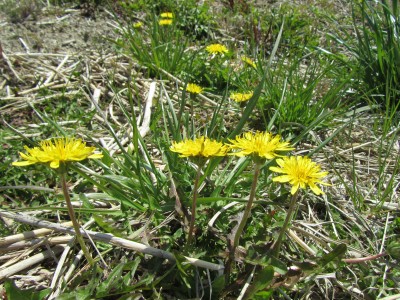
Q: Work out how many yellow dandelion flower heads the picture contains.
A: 11